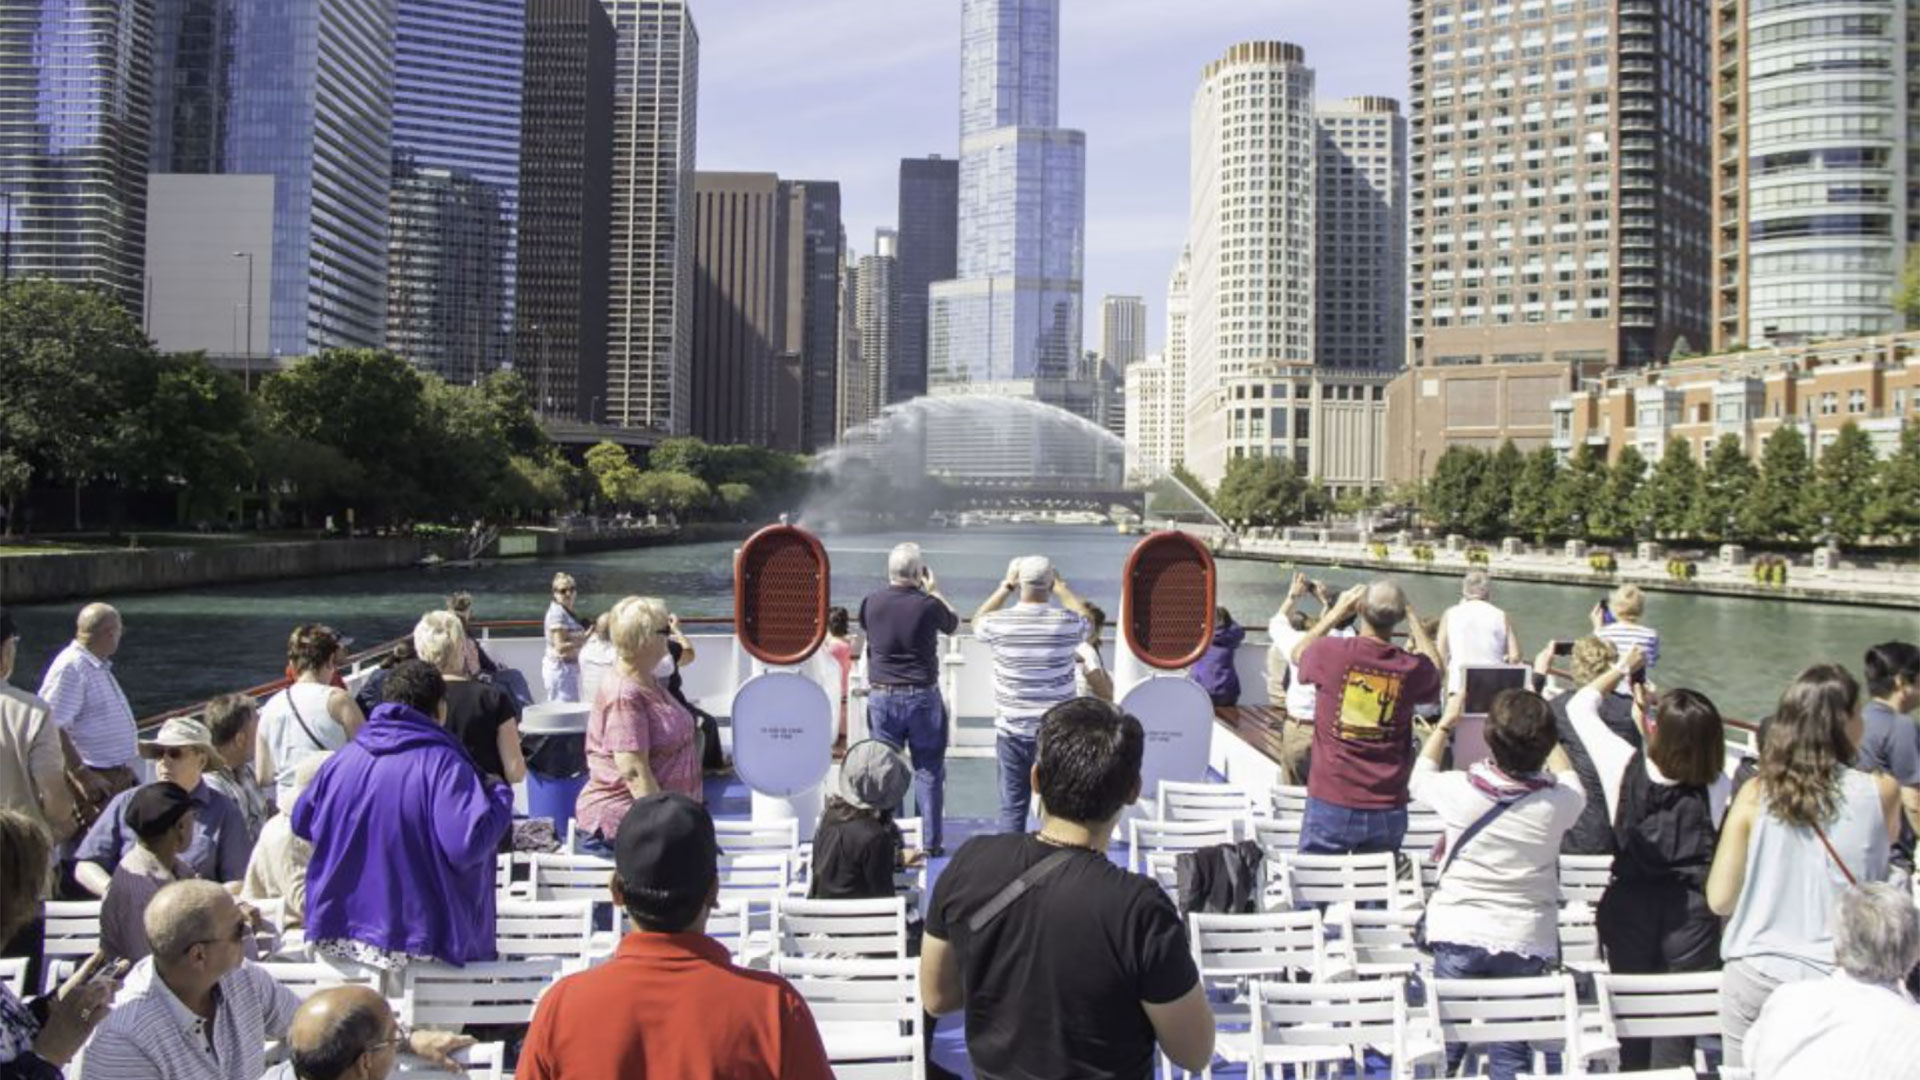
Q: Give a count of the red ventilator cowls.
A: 2